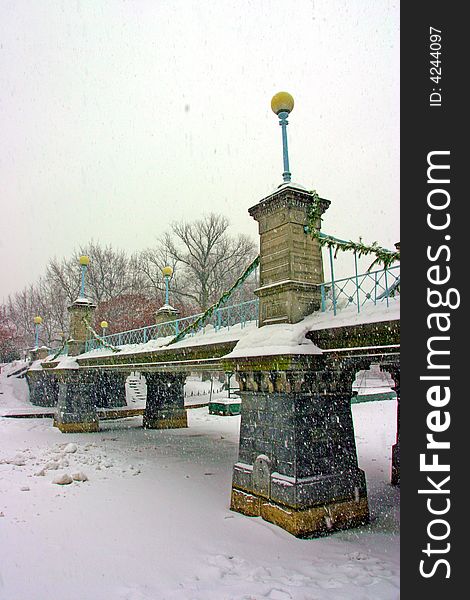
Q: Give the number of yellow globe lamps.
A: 5